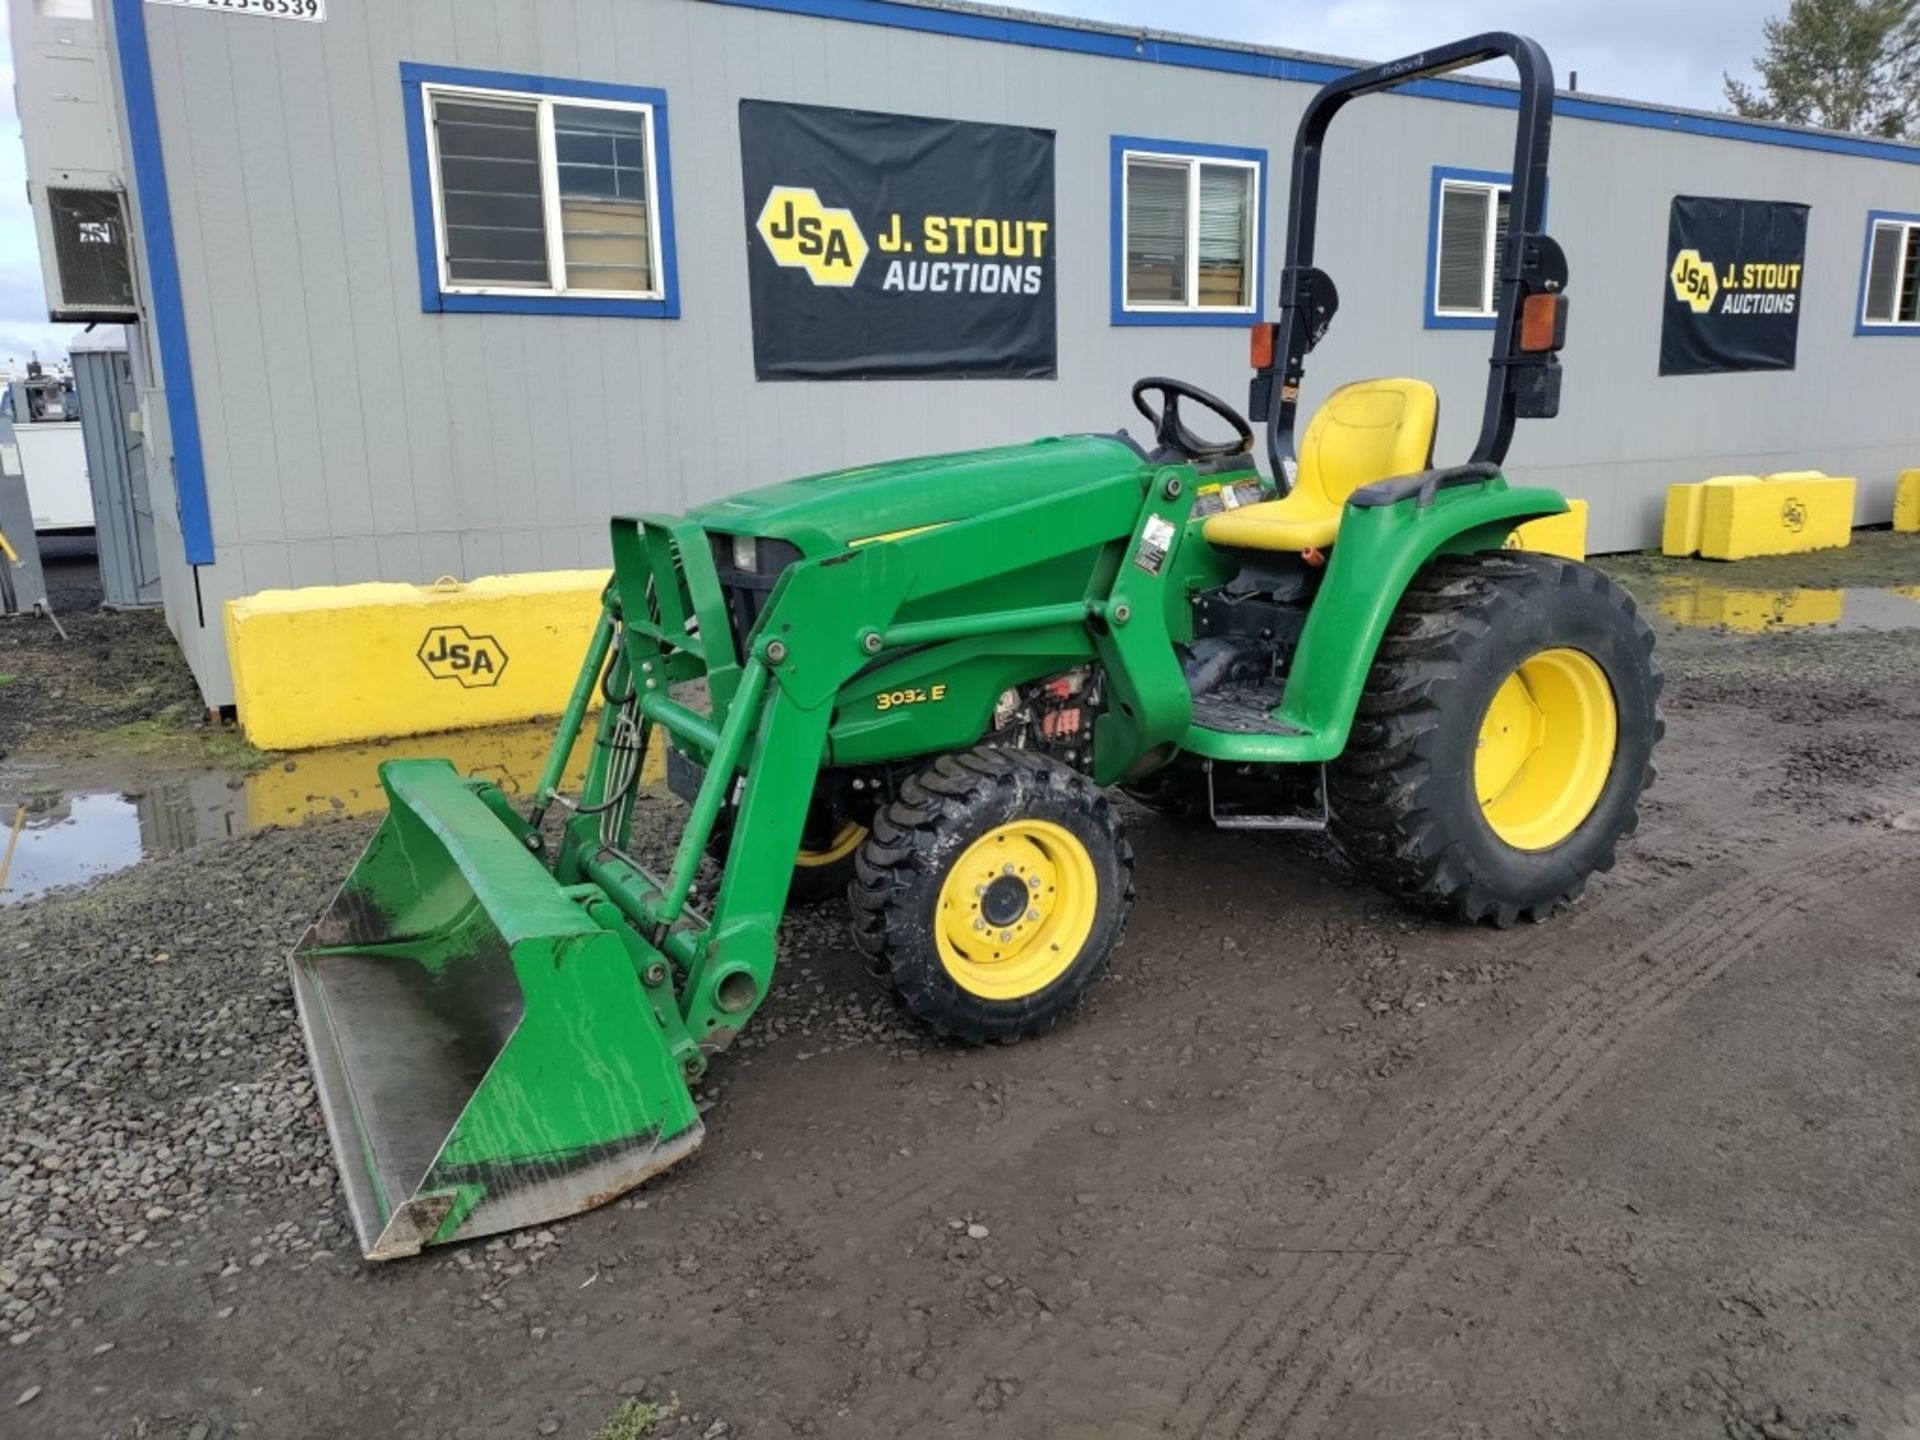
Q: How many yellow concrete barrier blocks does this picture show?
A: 4